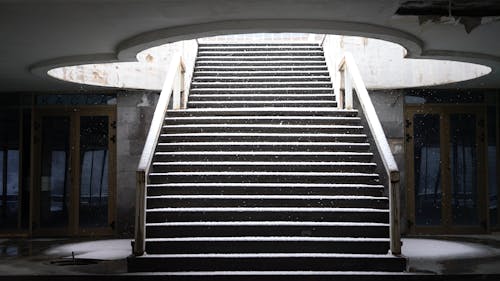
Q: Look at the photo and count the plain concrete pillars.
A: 2